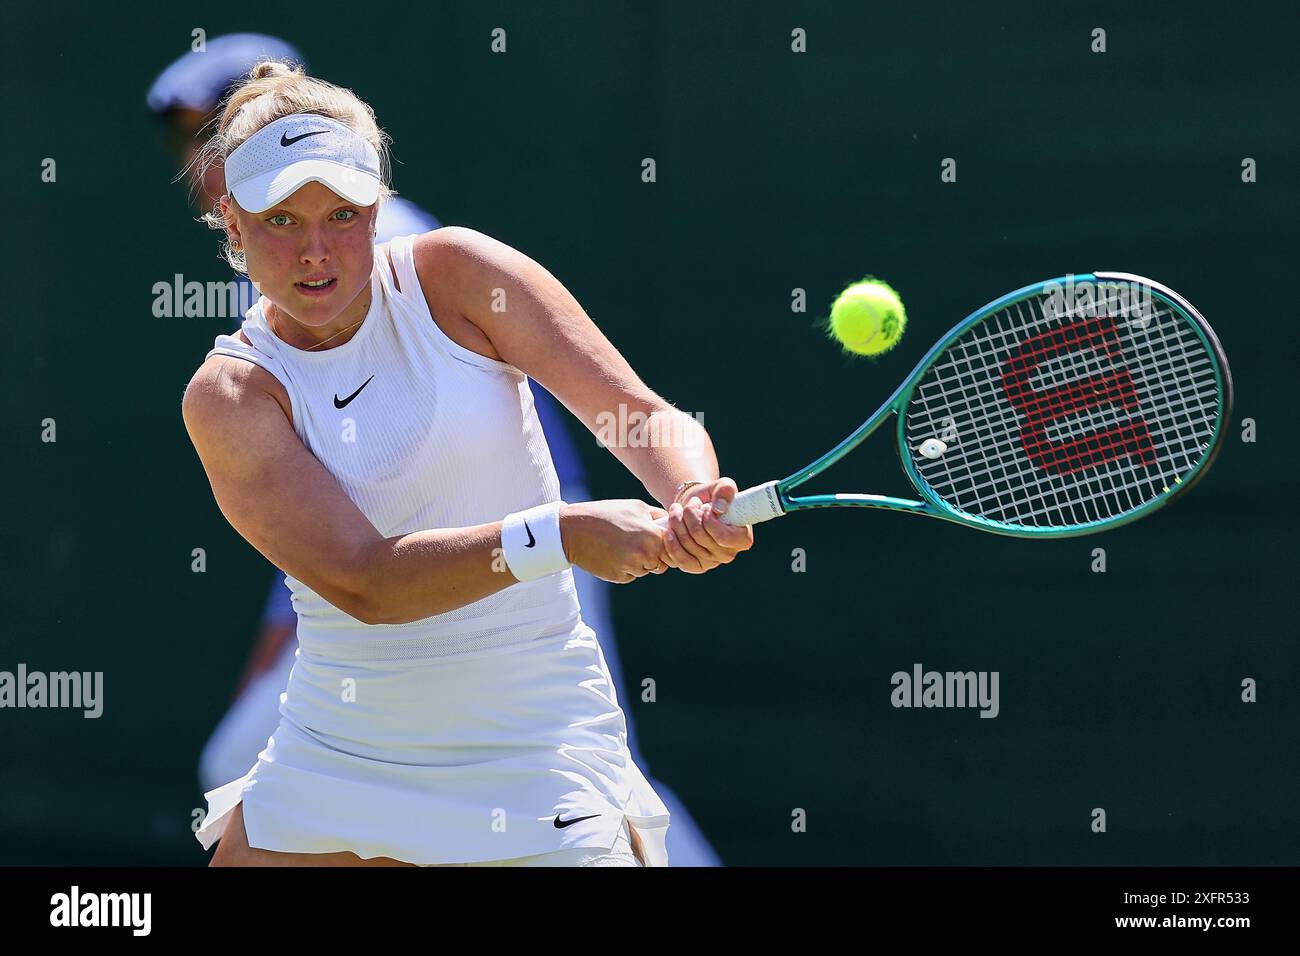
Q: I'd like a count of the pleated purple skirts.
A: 0